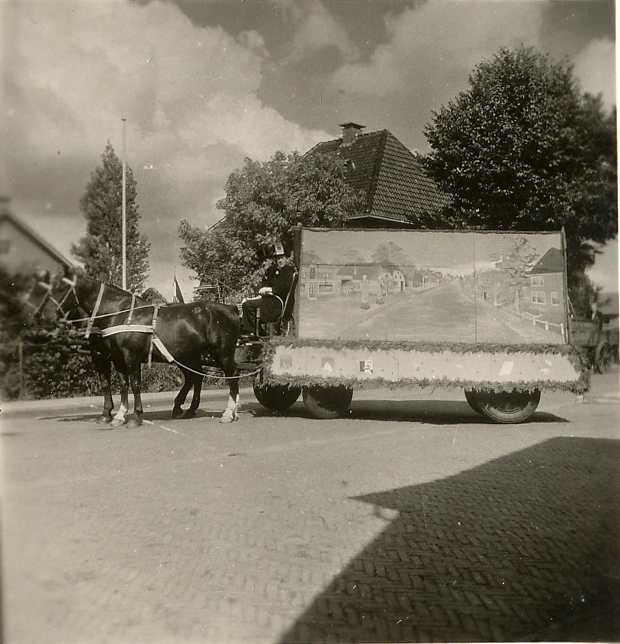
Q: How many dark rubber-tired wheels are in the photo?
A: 3